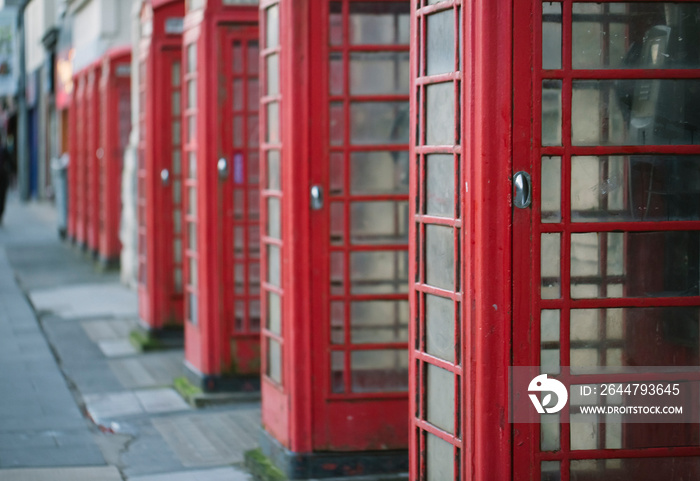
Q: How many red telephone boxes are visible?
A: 8